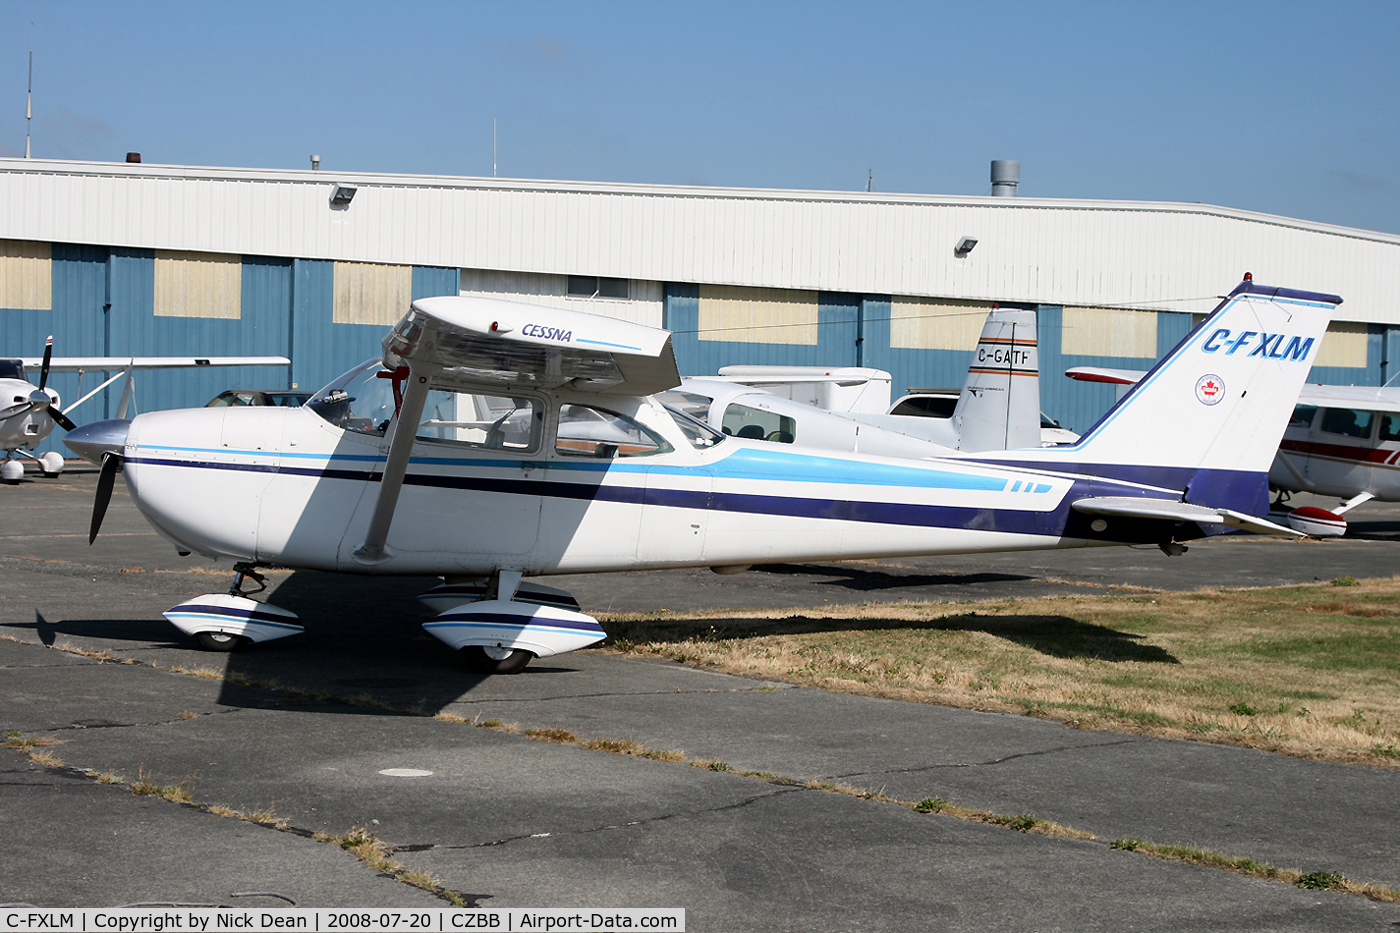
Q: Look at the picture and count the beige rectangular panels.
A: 7